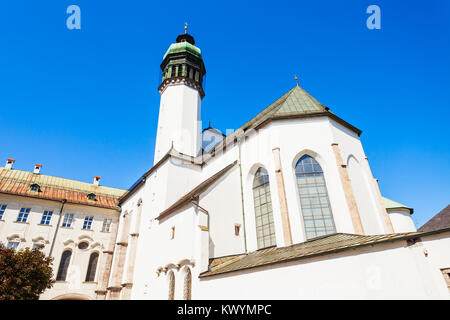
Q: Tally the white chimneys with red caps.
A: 3